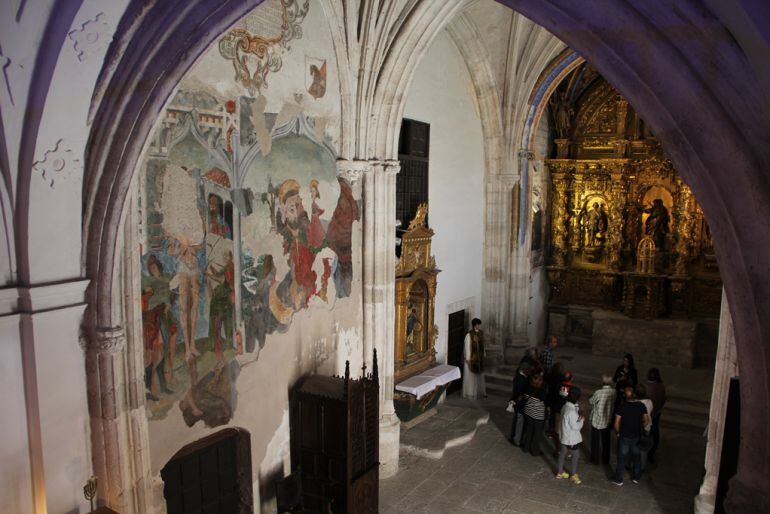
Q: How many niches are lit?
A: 2